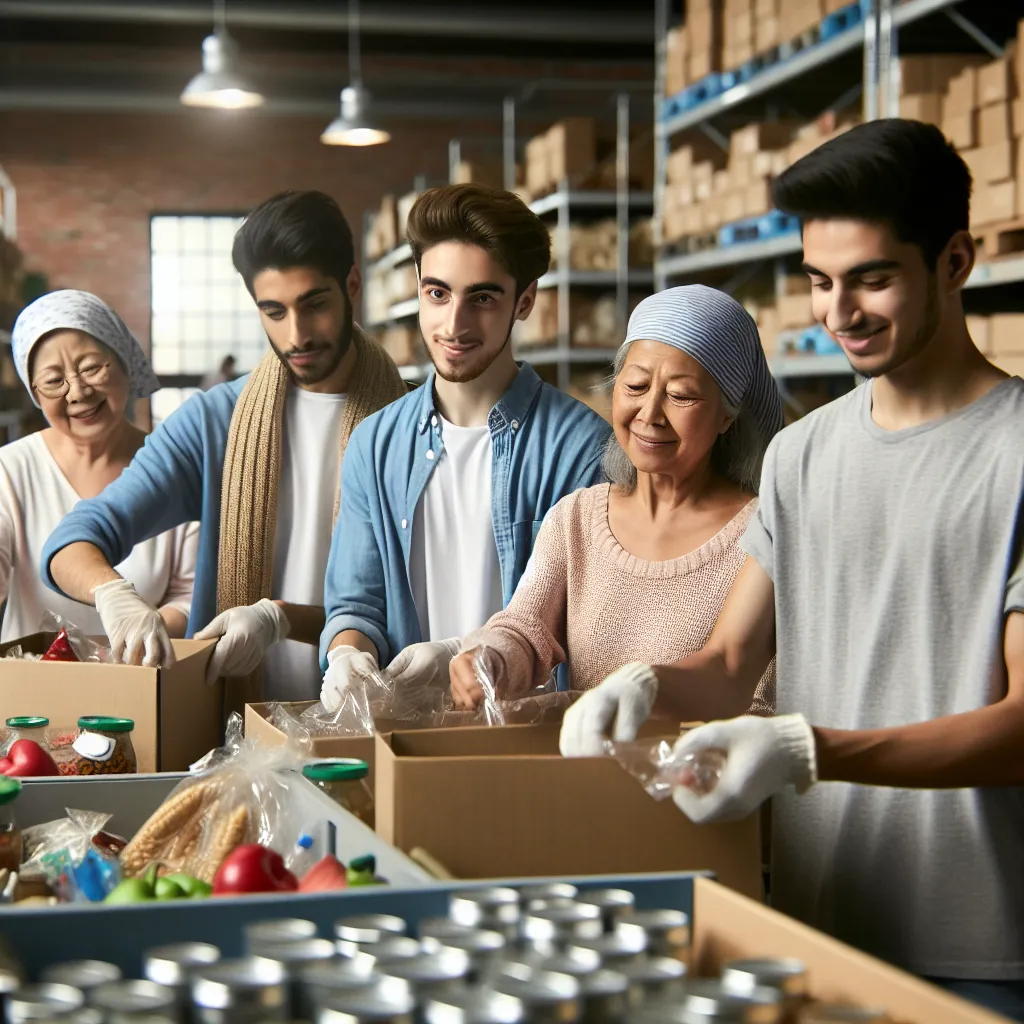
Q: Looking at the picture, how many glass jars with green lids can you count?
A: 4